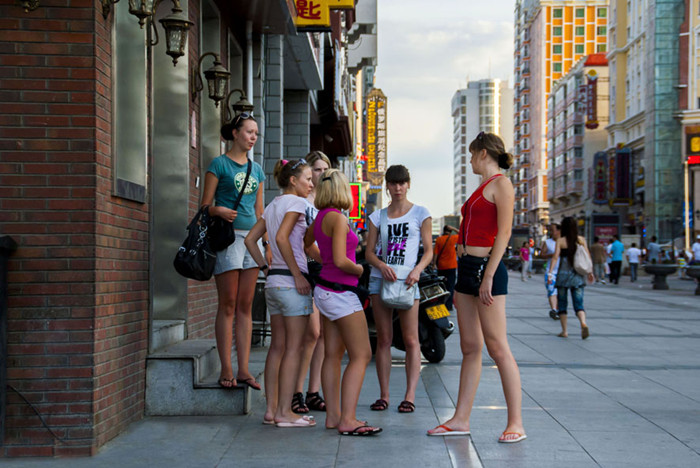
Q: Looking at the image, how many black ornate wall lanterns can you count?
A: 4